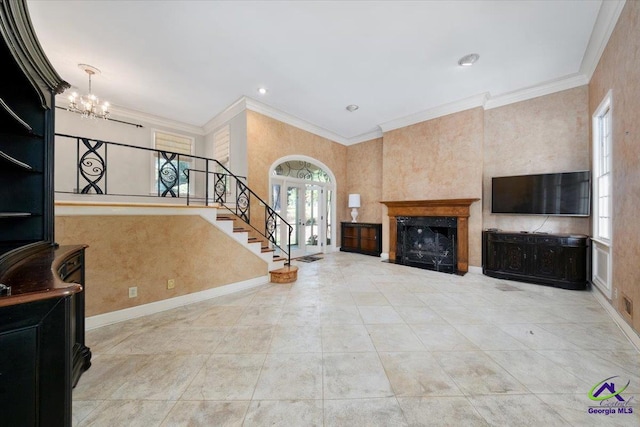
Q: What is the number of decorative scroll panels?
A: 5